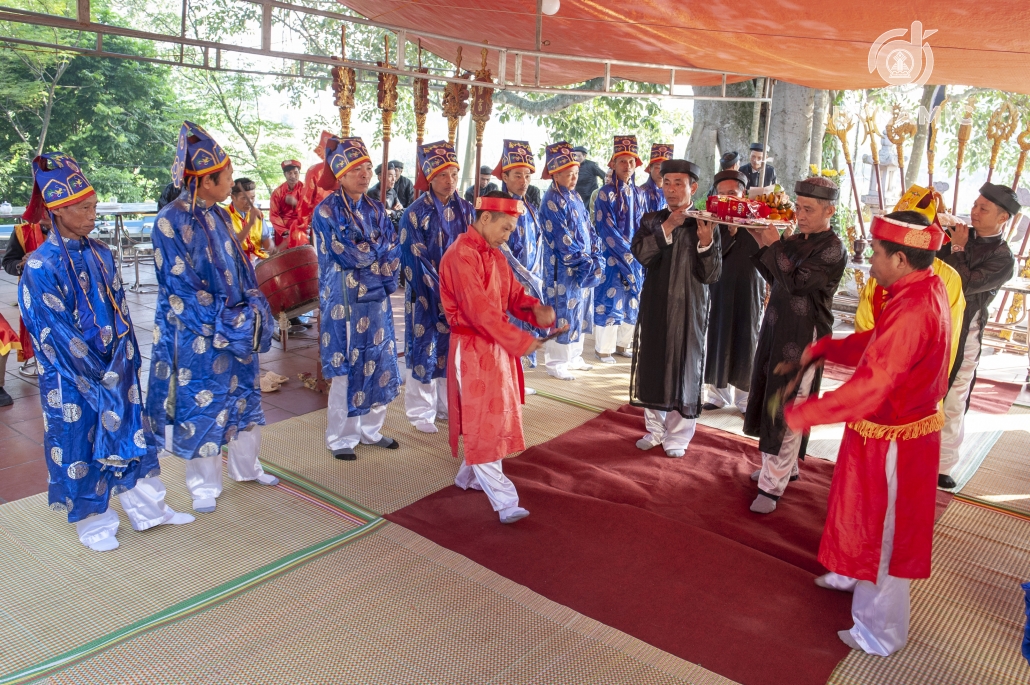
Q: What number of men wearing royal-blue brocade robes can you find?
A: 8